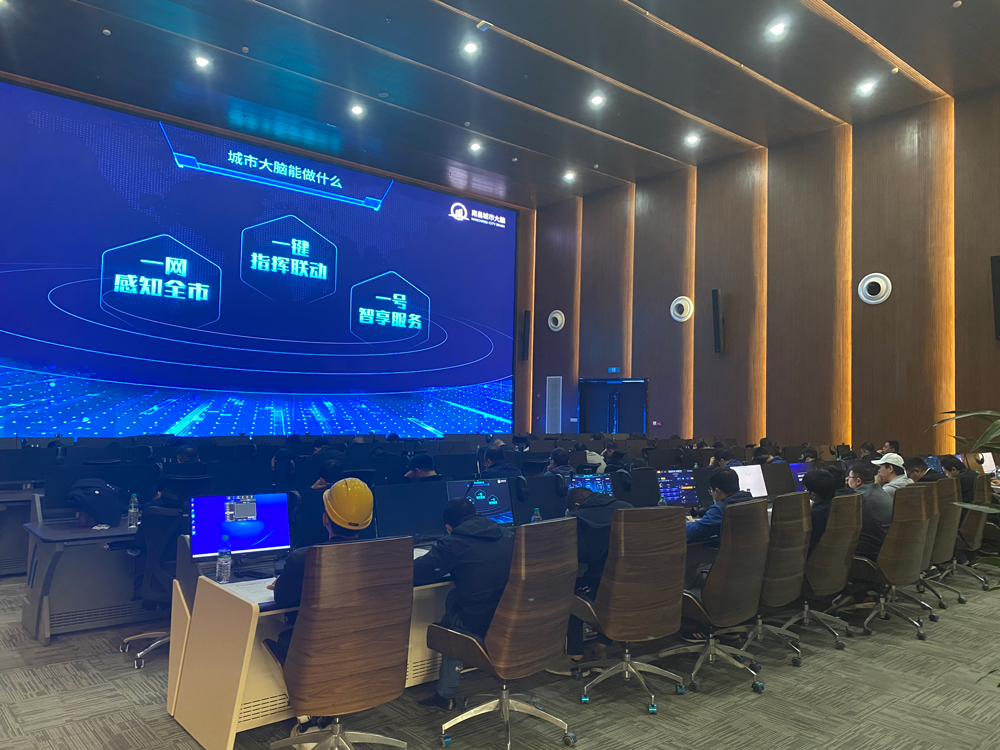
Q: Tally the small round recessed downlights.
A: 9